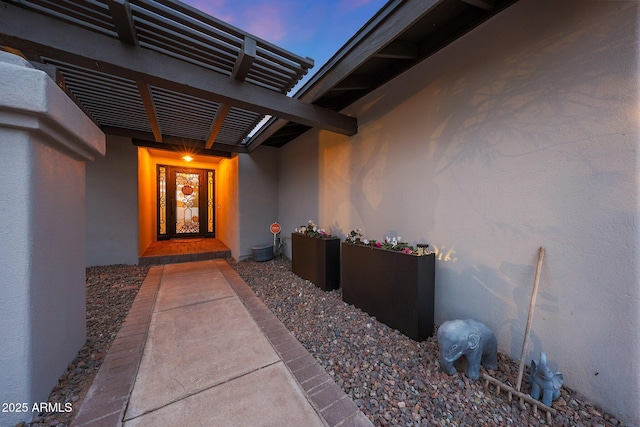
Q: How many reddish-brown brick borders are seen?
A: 2